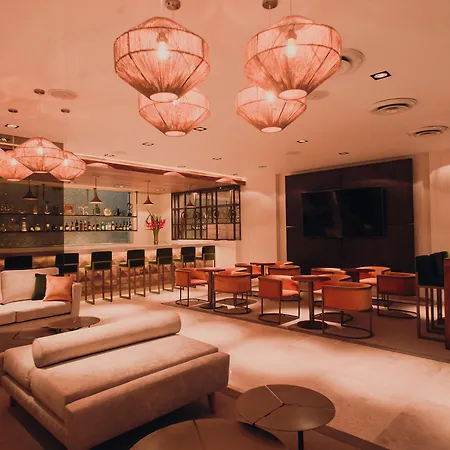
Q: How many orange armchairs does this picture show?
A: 12